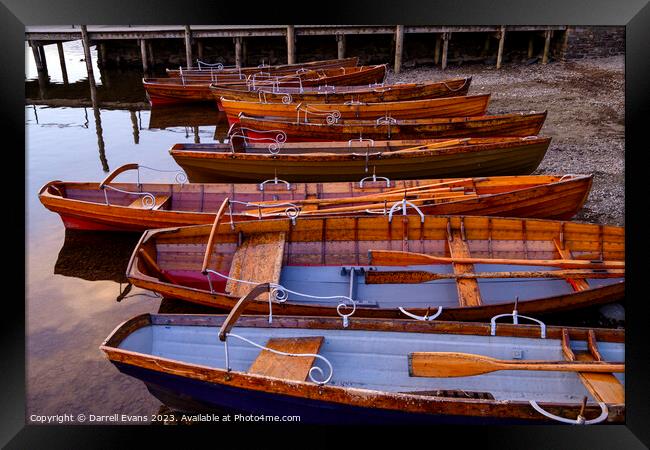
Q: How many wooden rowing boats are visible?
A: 9